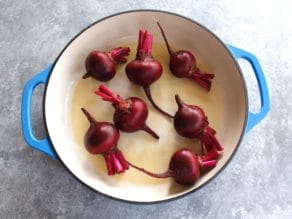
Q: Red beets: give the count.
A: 7